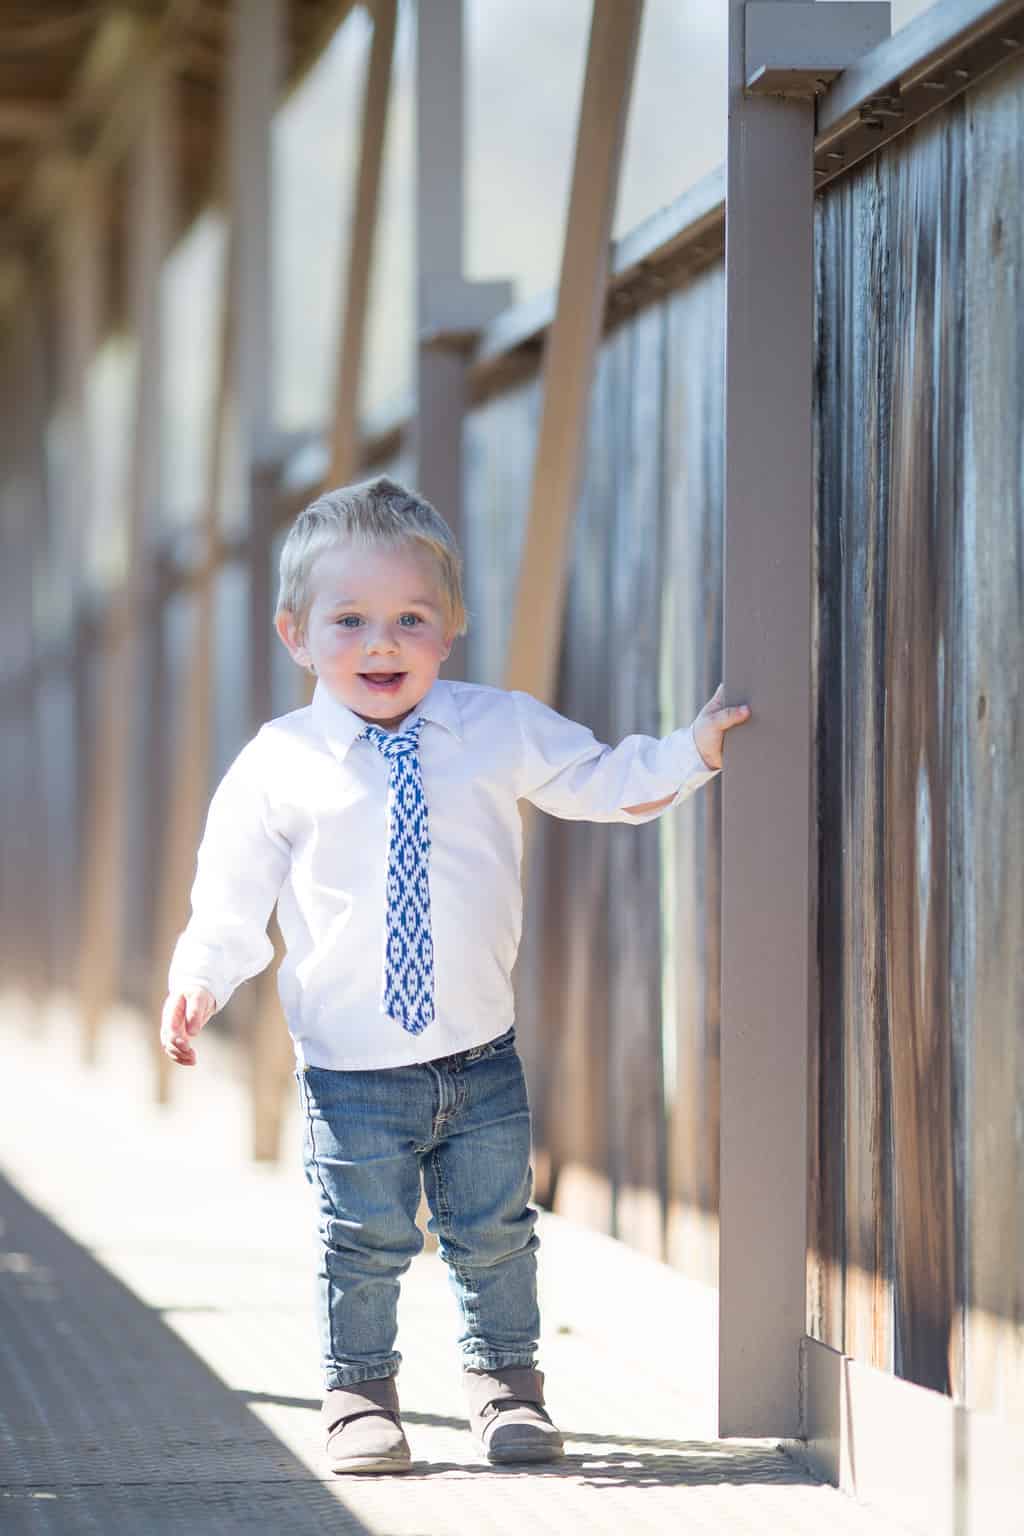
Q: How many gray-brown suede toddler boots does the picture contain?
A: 2